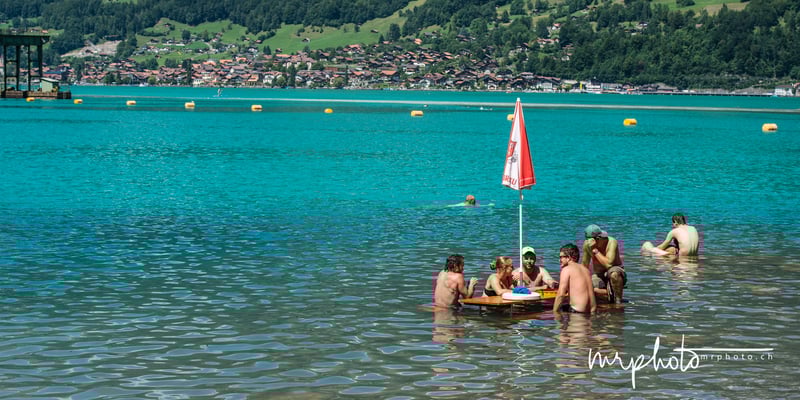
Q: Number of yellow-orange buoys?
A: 10